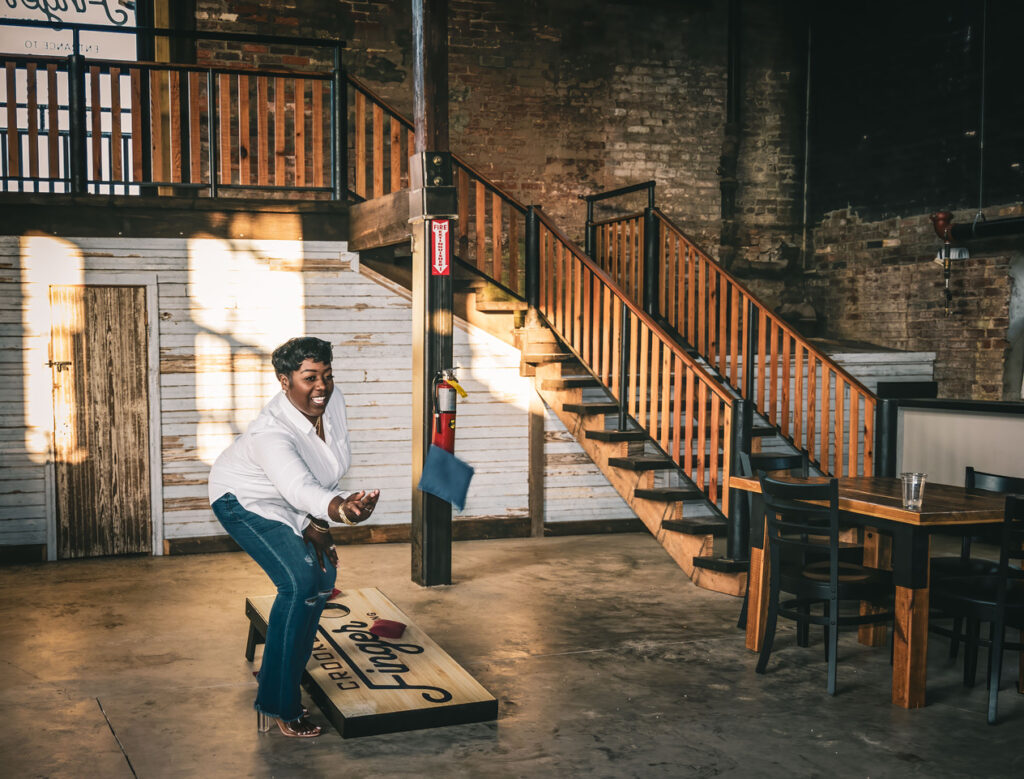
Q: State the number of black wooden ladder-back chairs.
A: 4